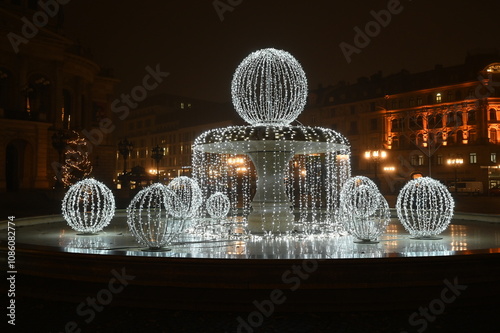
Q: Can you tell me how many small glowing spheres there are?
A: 7